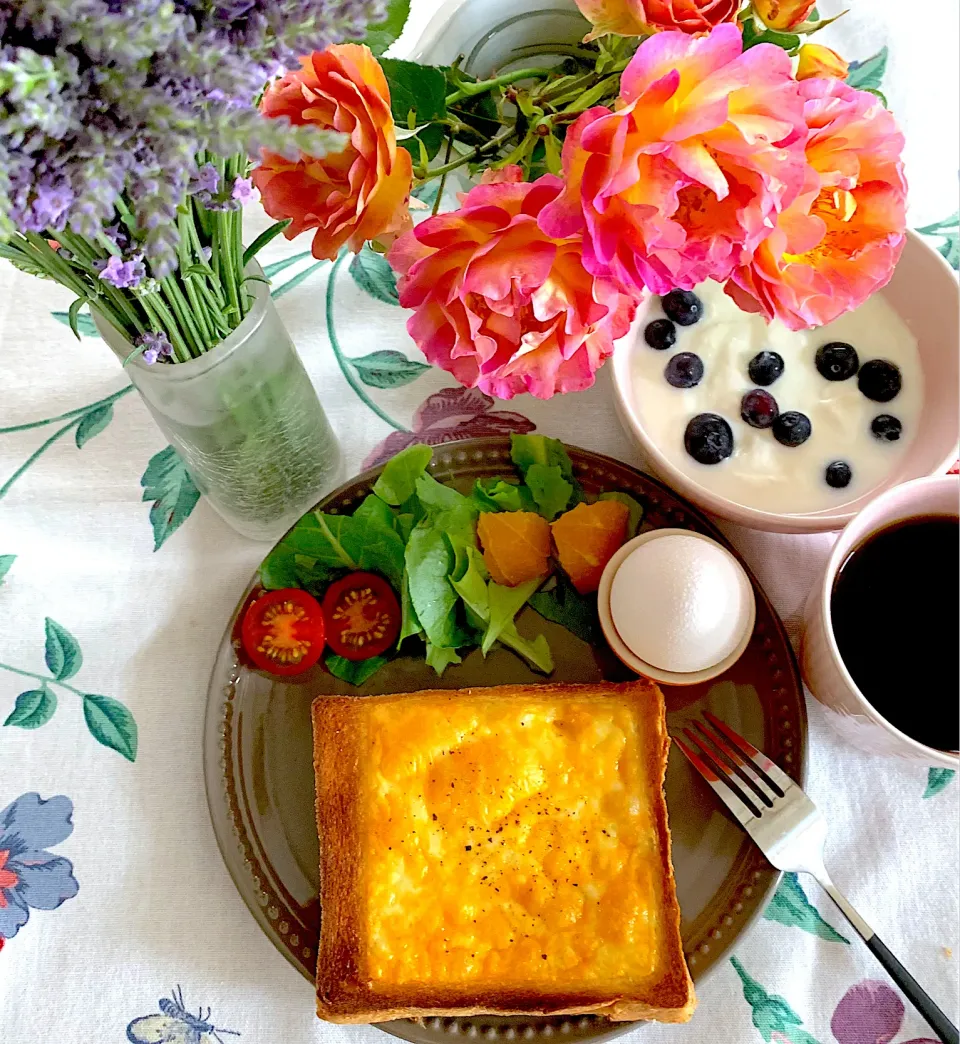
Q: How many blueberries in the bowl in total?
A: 11